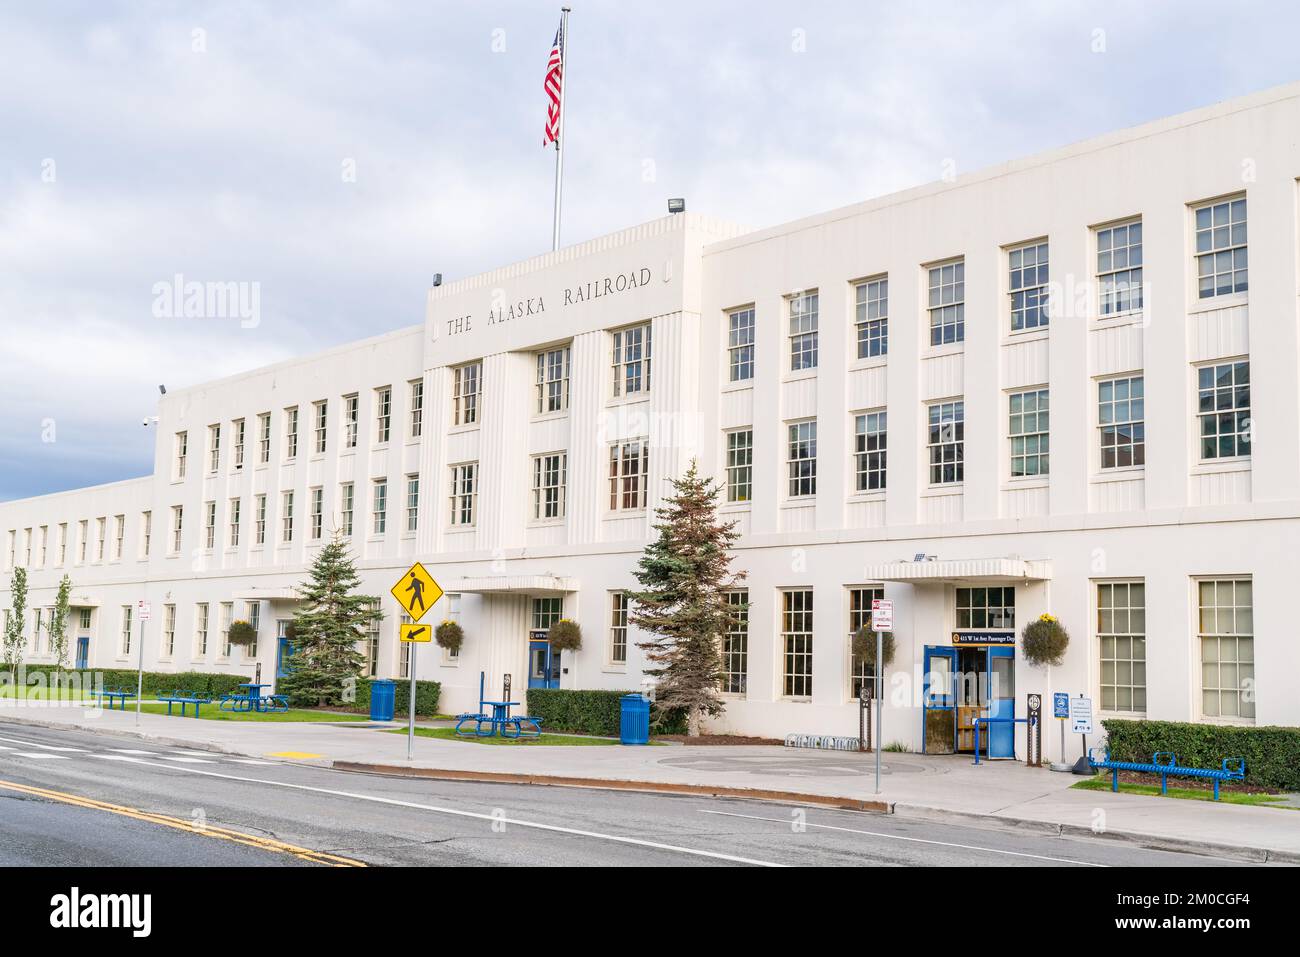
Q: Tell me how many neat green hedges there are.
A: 4